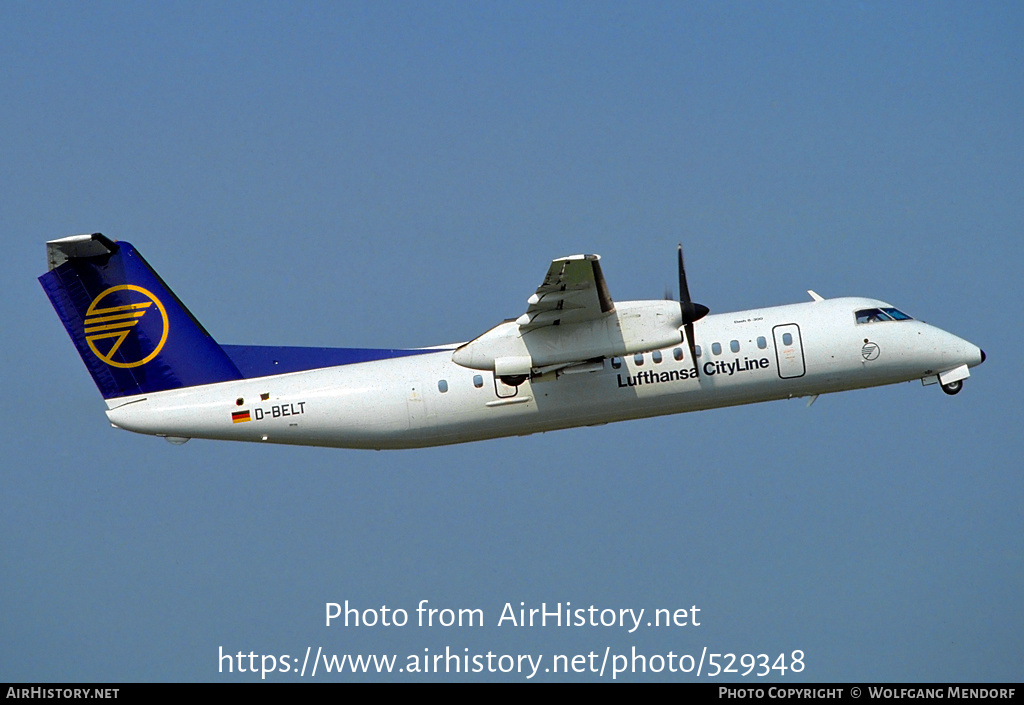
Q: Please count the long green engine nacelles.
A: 0